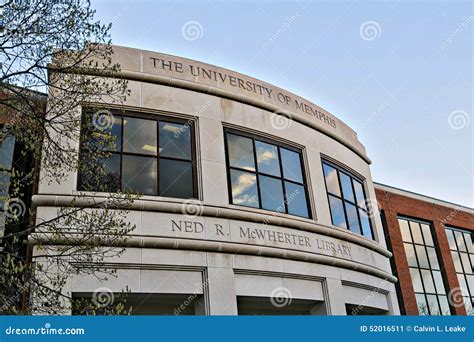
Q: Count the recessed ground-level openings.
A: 3